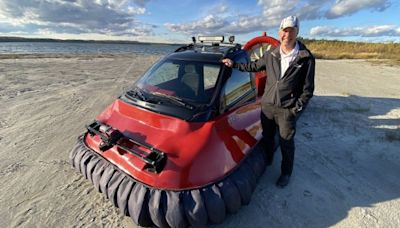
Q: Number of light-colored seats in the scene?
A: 1